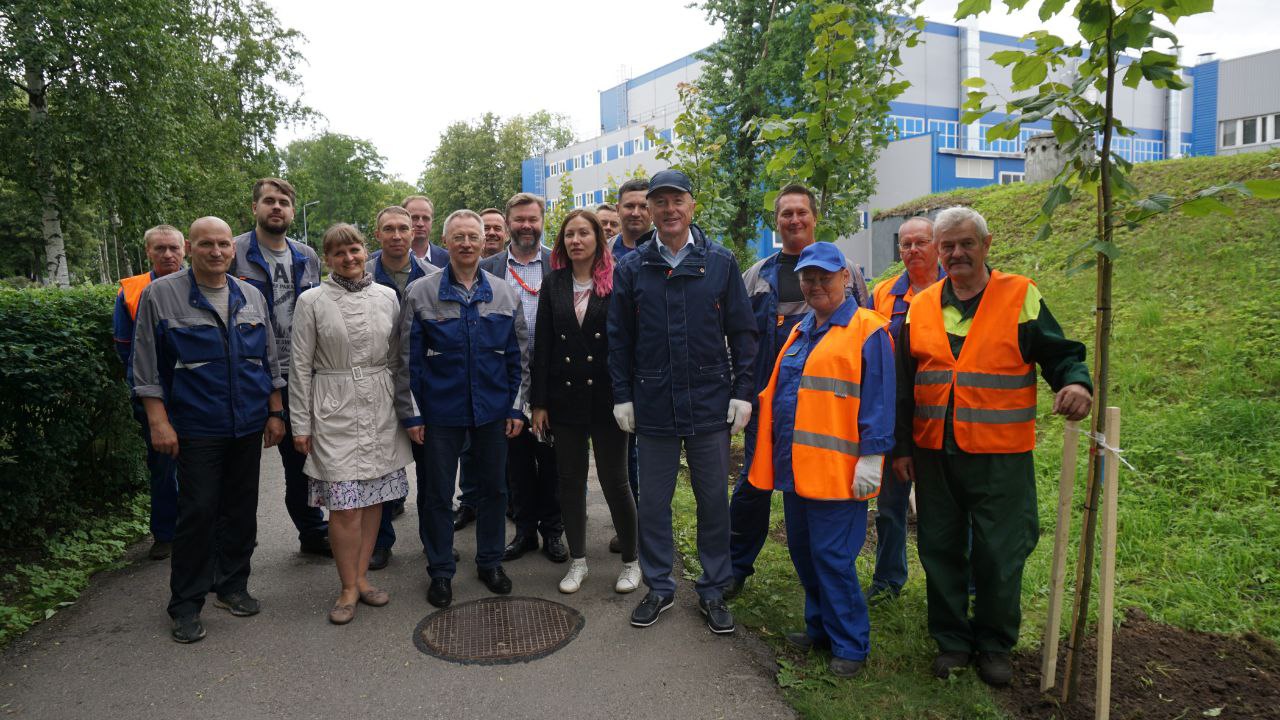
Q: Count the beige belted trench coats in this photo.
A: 1